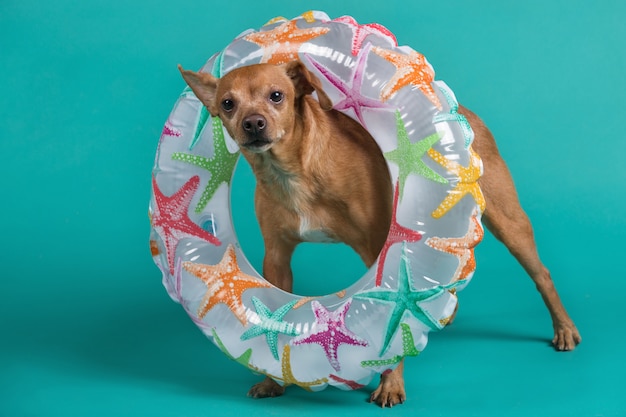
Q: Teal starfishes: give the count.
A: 4